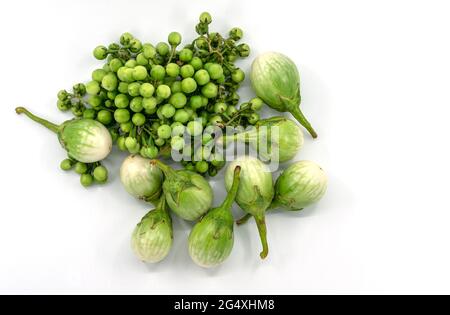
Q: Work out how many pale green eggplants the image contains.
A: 9